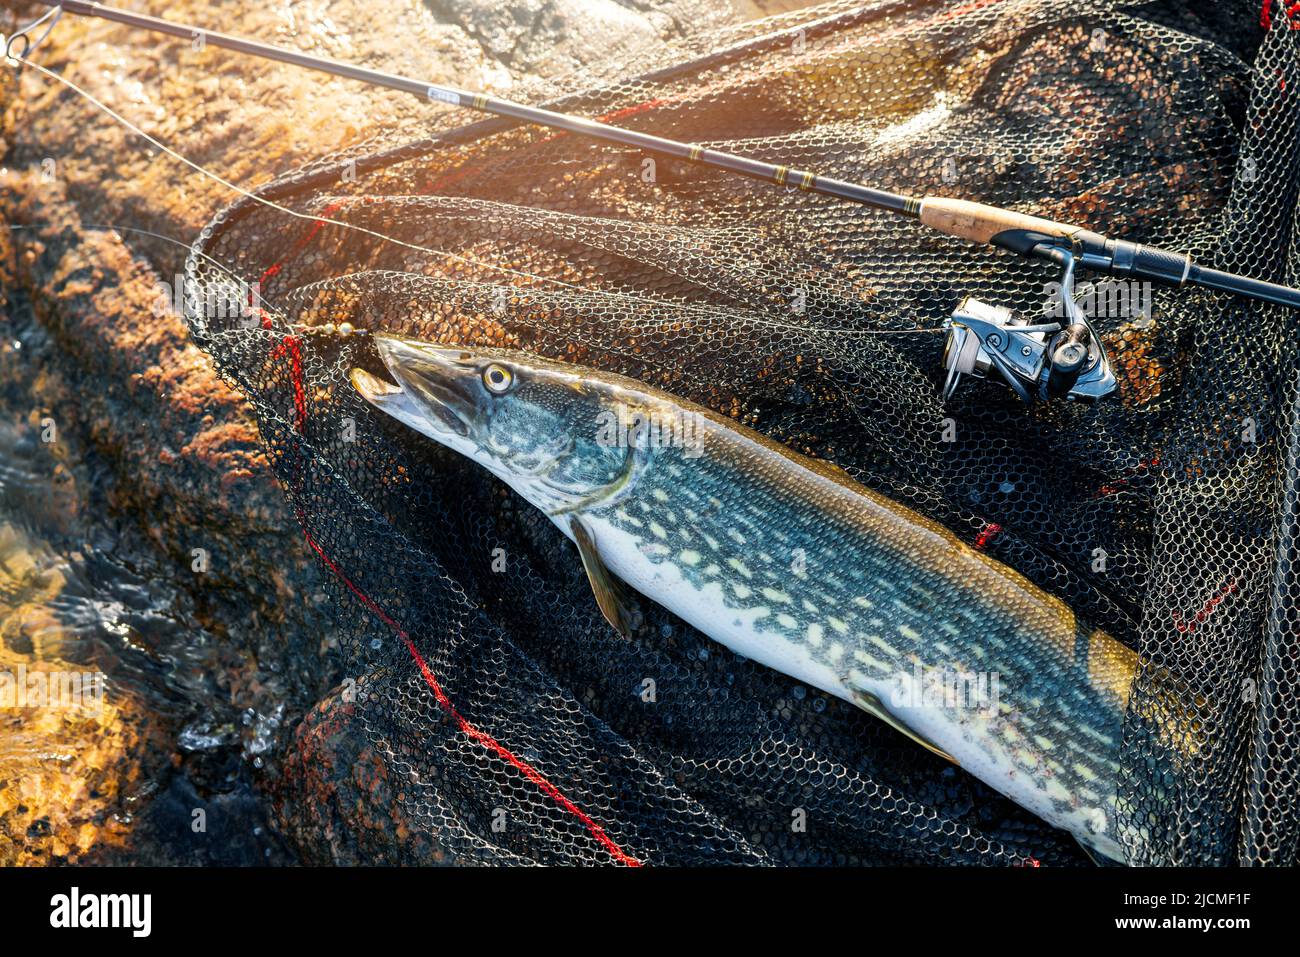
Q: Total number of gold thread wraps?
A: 5